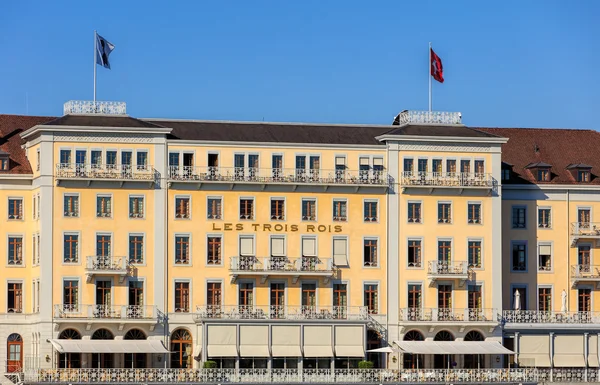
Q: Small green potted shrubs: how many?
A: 2